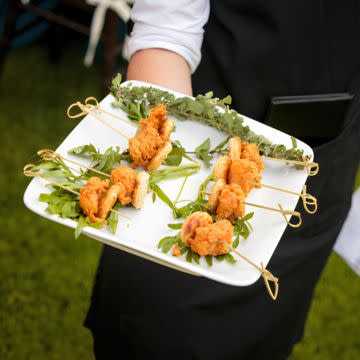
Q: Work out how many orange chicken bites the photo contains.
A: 8